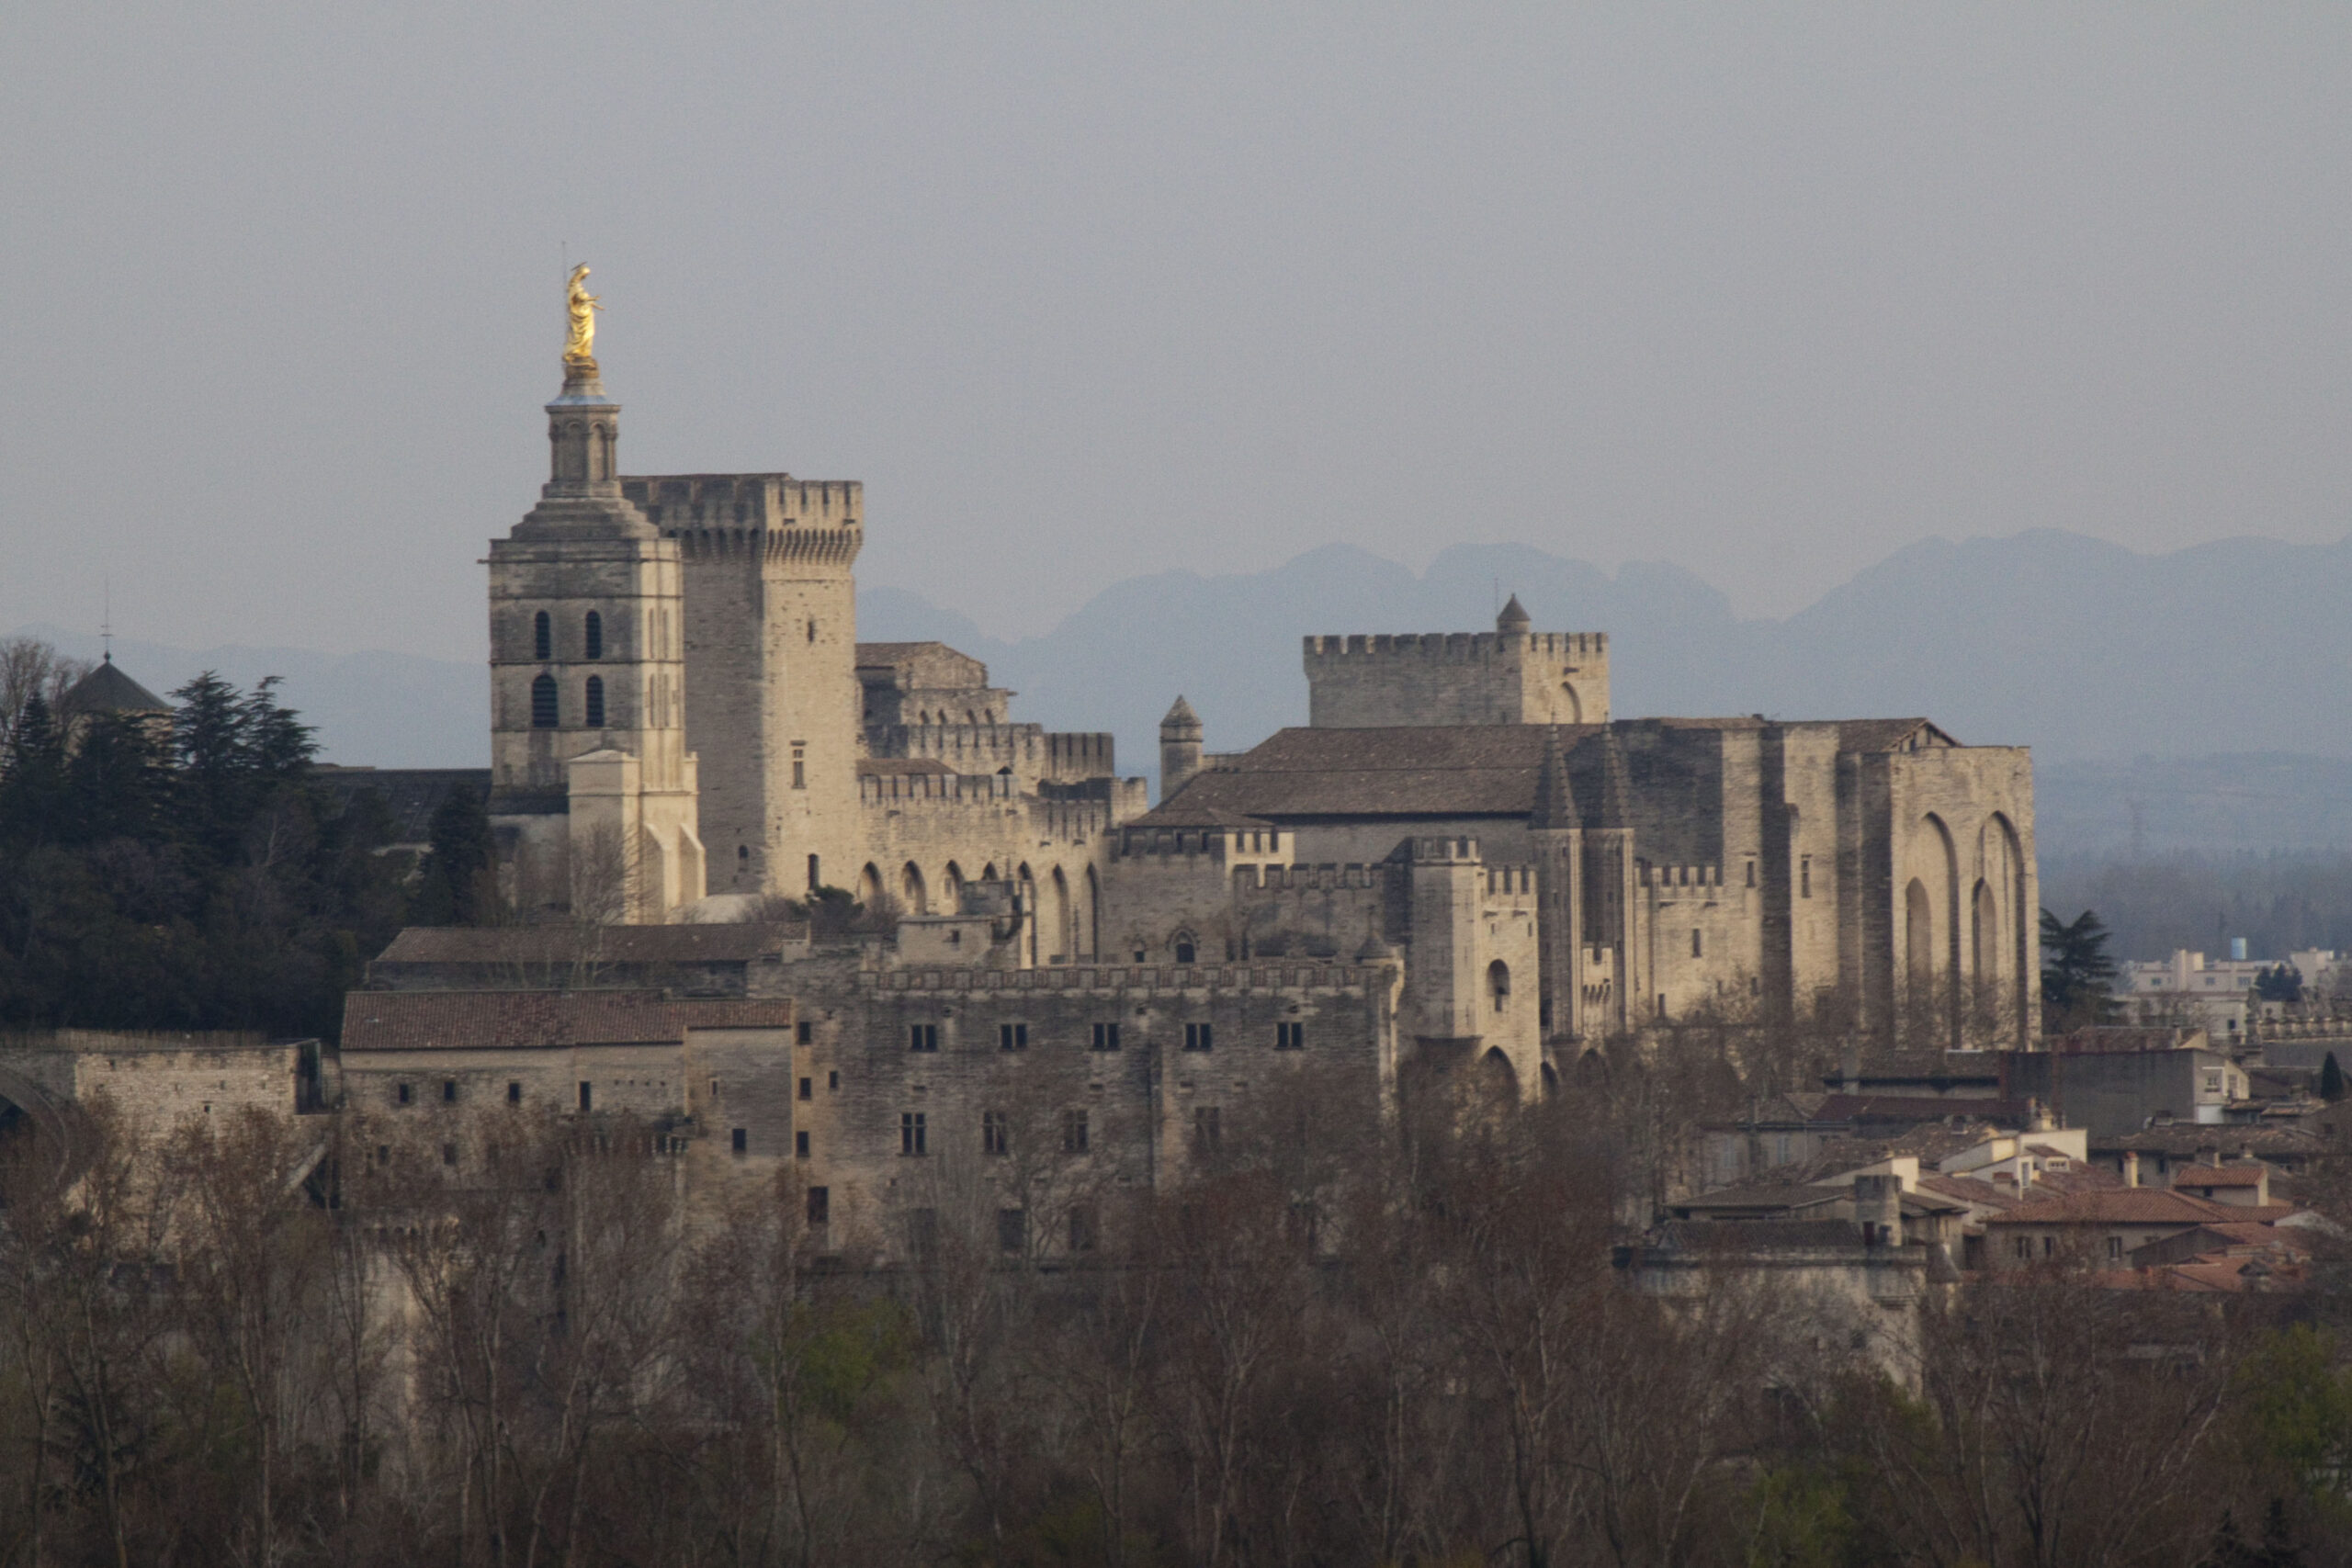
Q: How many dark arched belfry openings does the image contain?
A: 4